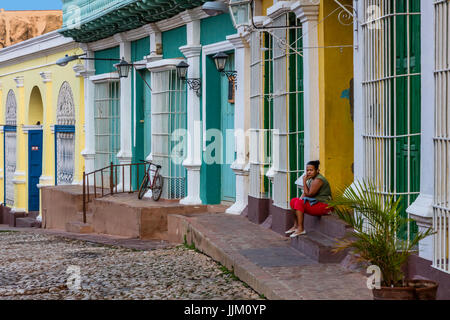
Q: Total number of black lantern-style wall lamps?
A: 3